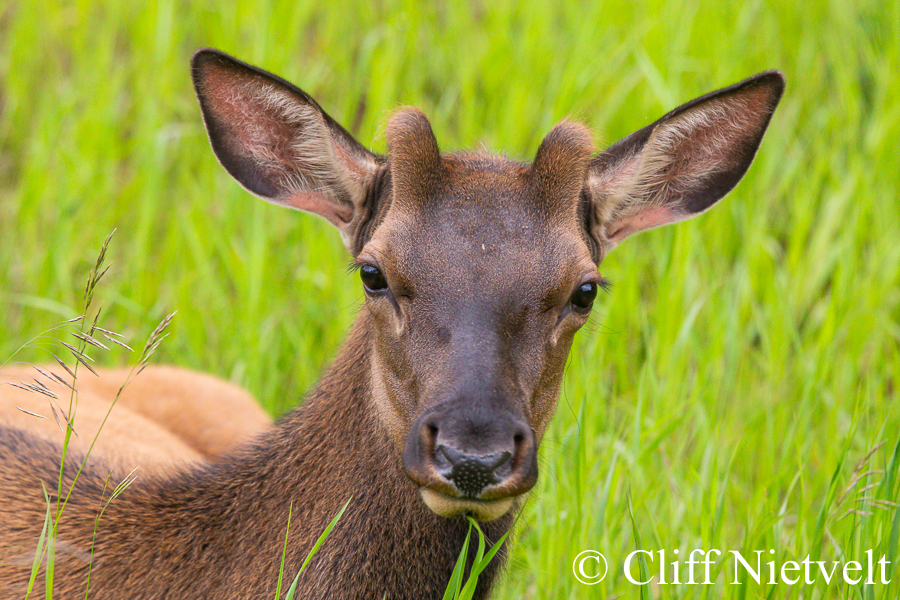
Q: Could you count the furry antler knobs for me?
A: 2